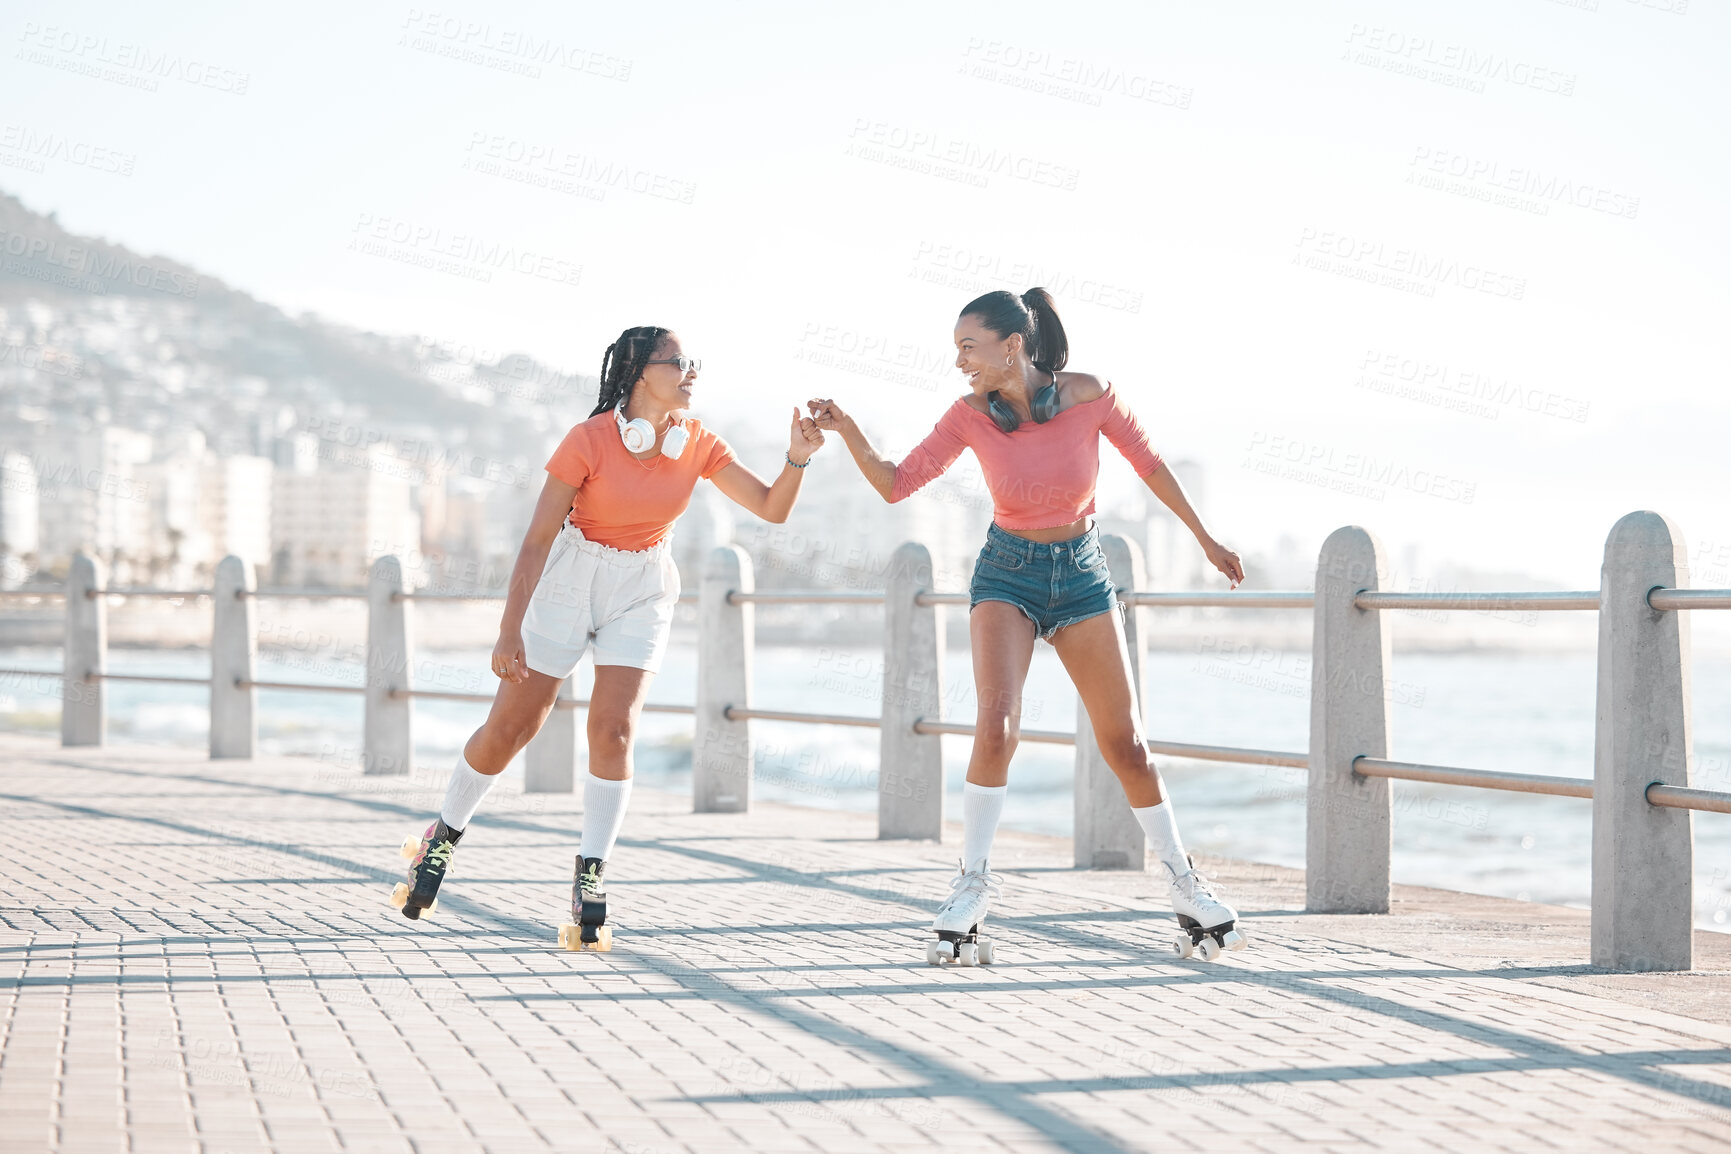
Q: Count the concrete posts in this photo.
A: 9